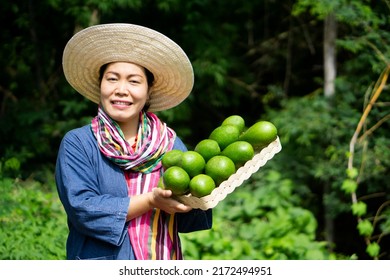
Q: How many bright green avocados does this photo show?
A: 10